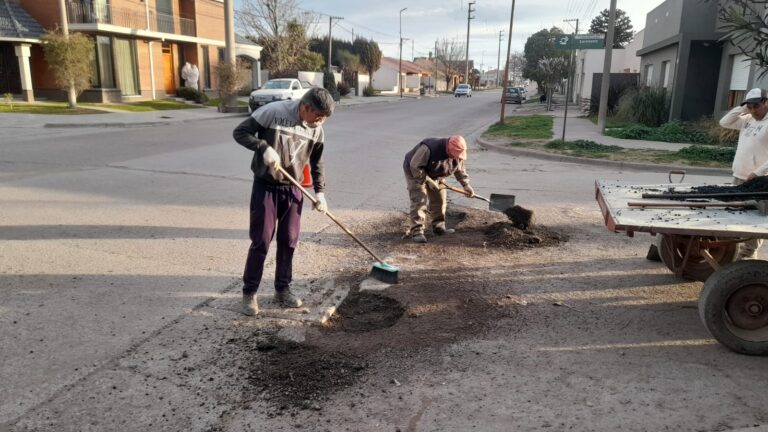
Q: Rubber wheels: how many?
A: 2